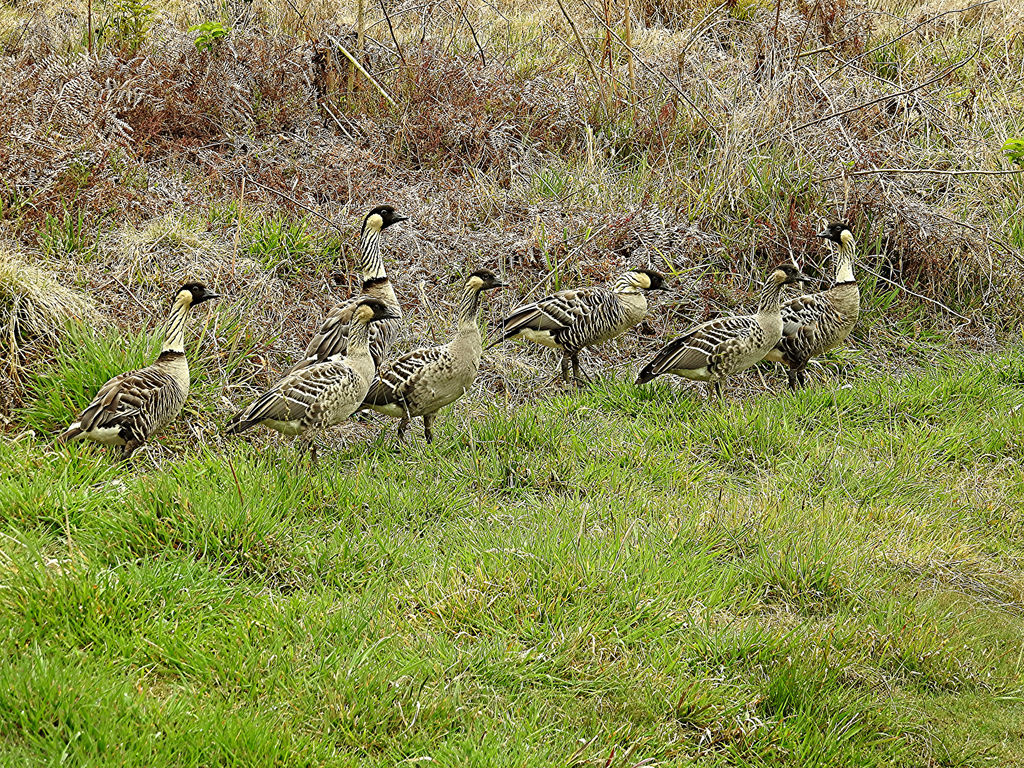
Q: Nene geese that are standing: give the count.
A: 7